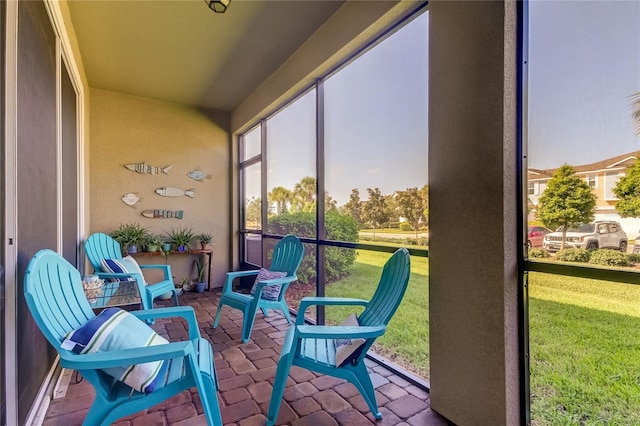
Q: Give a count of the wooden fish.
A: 5